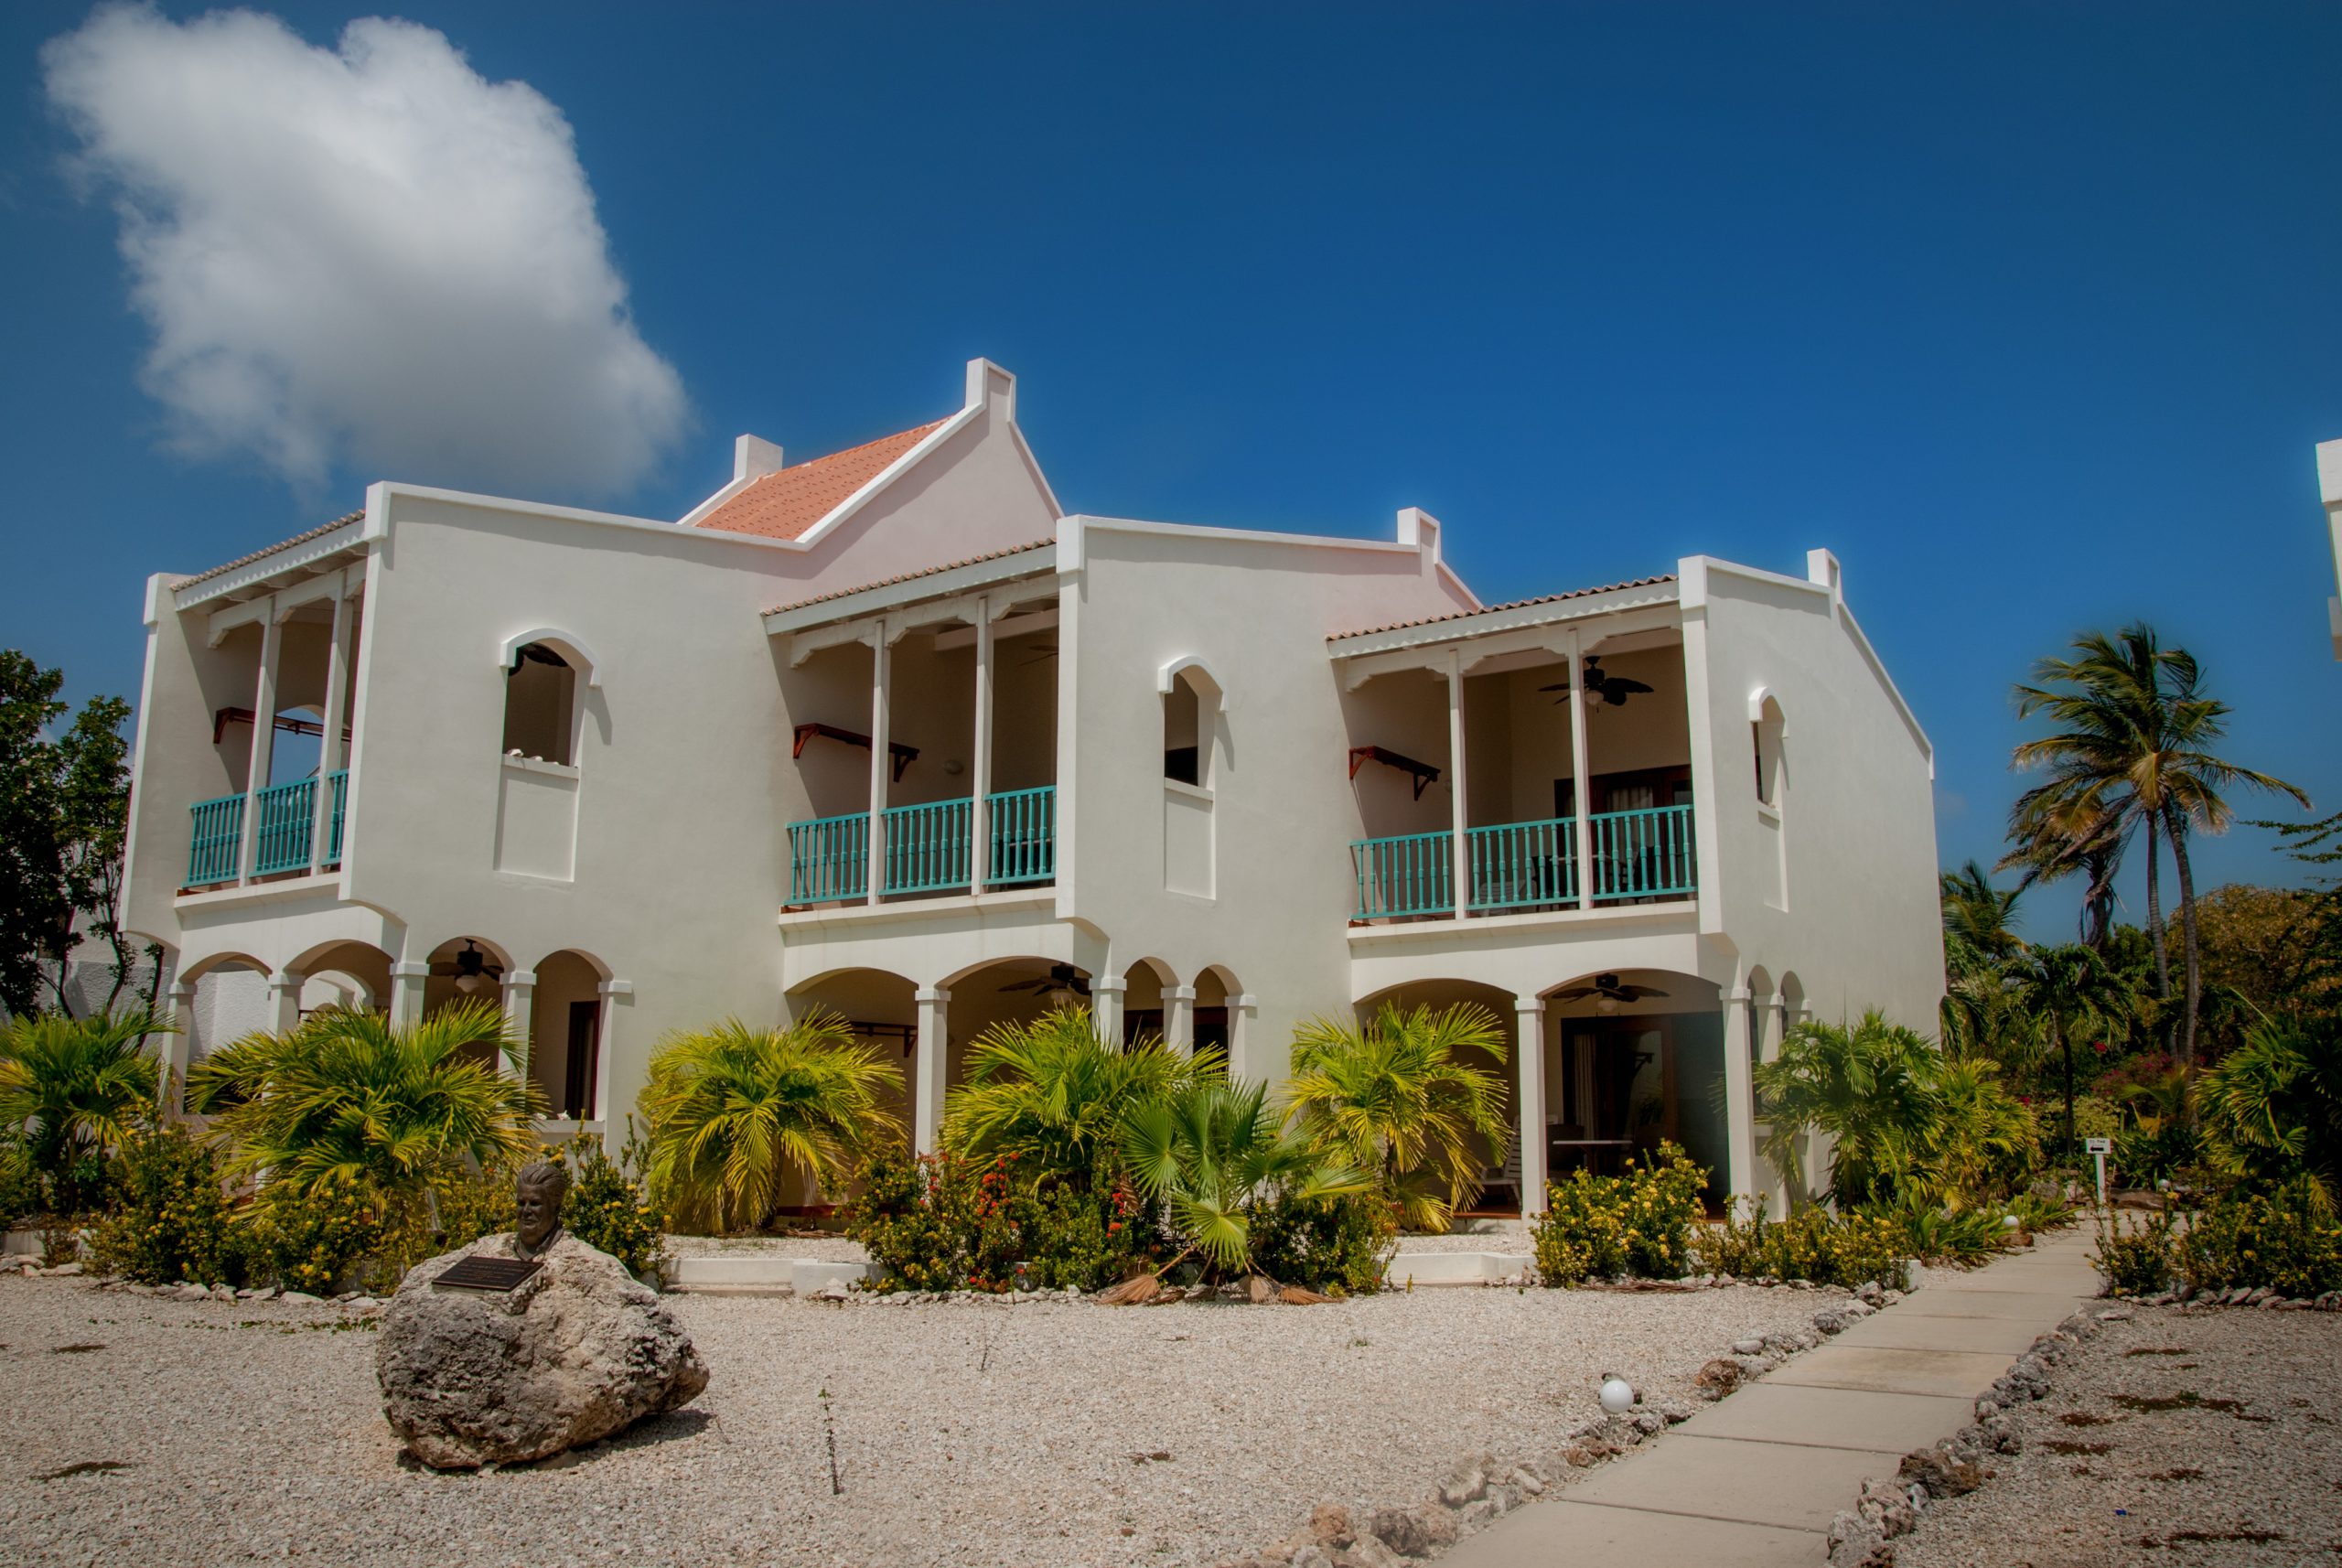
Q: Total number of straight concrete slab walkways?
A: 1